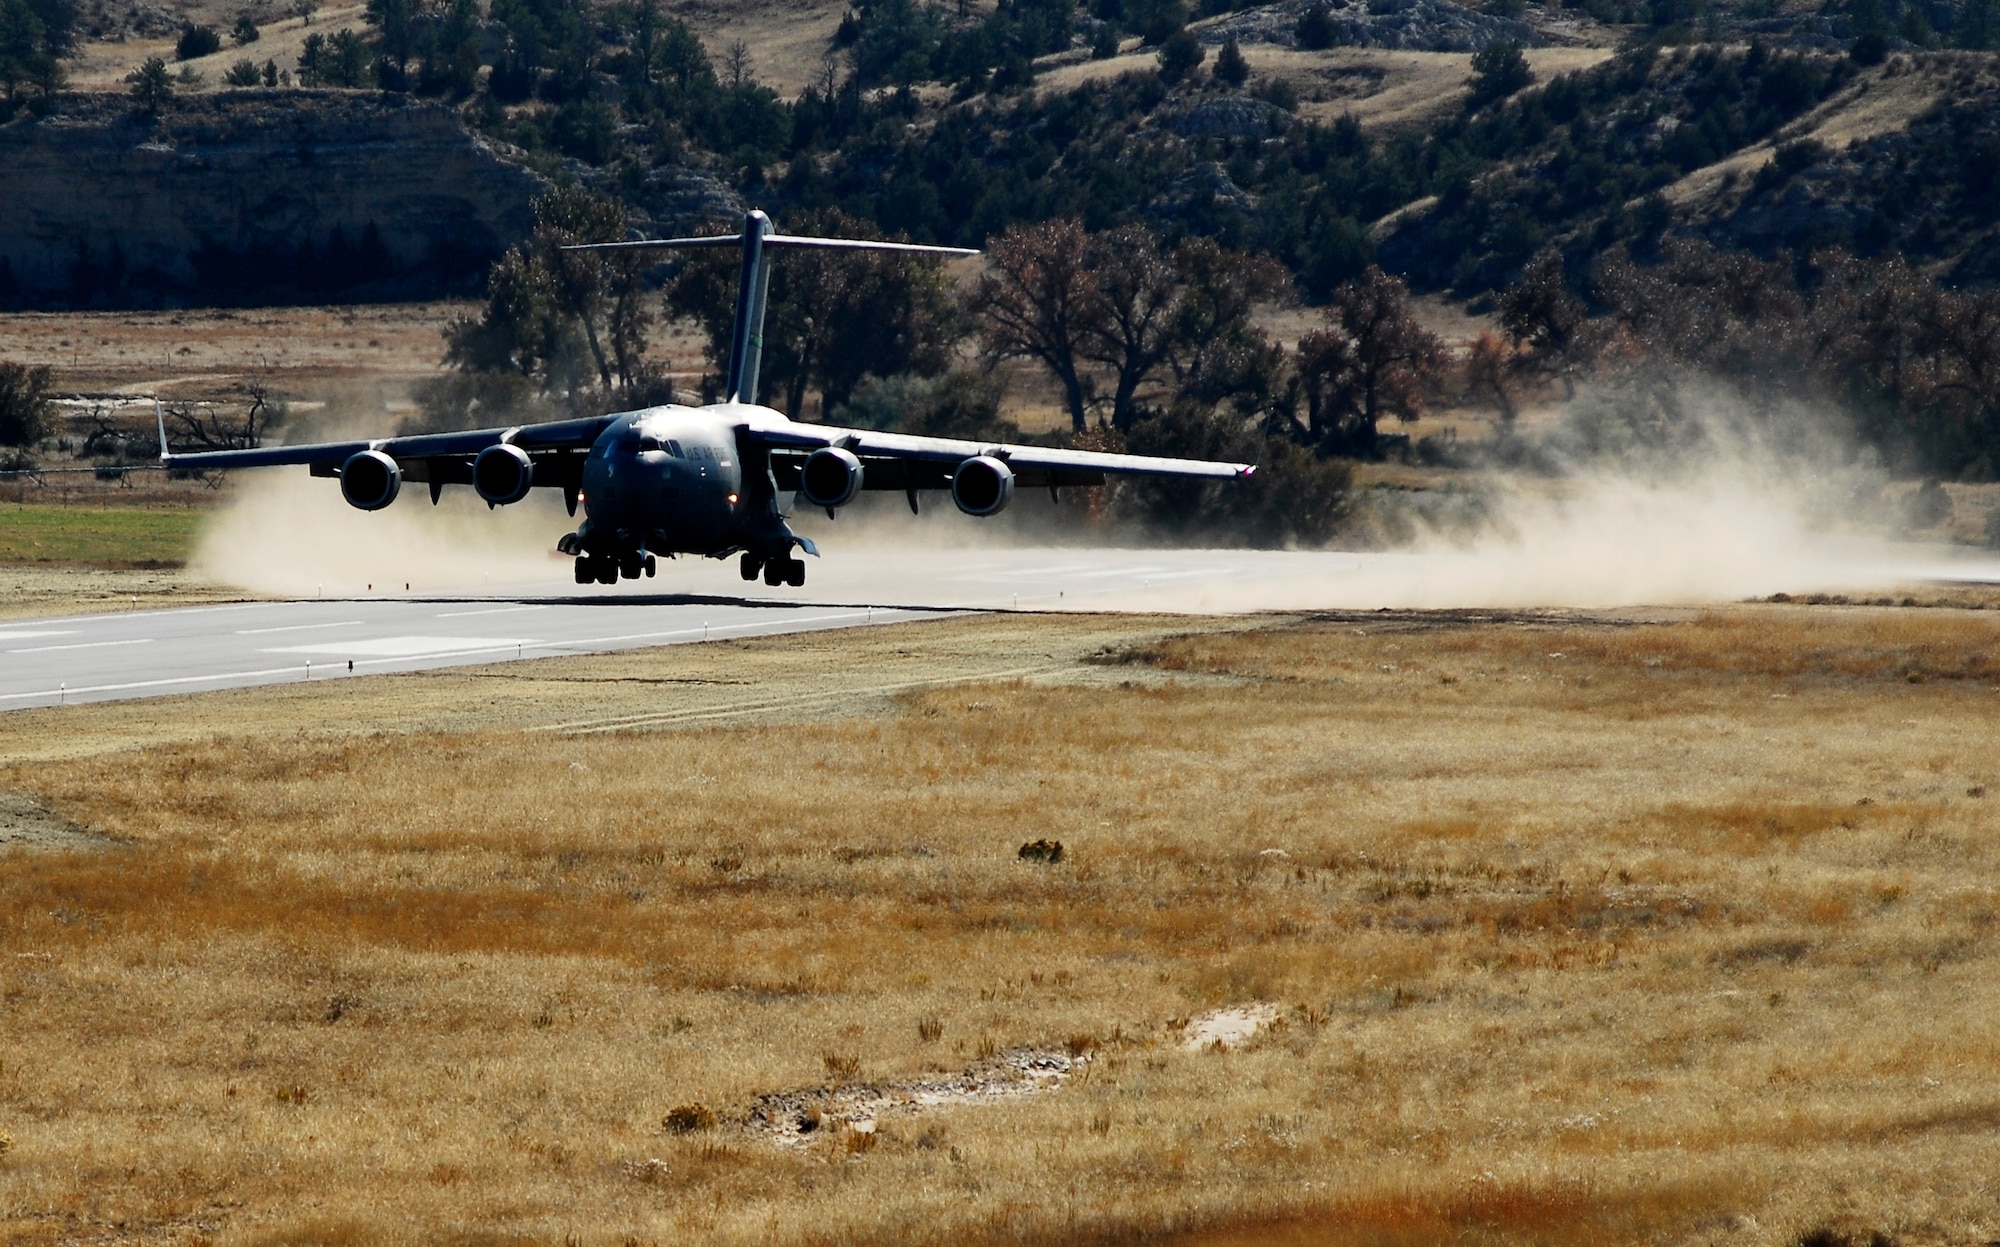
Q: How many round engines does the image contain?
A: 4